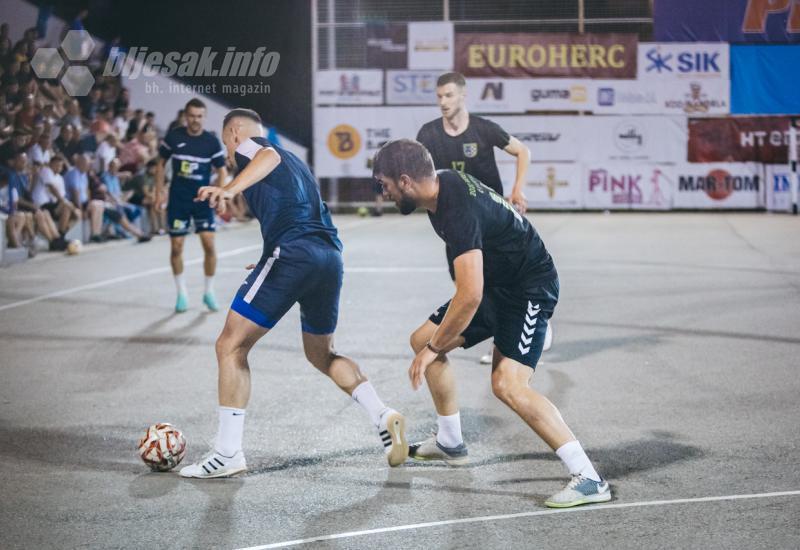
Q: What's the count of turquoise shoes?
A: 2